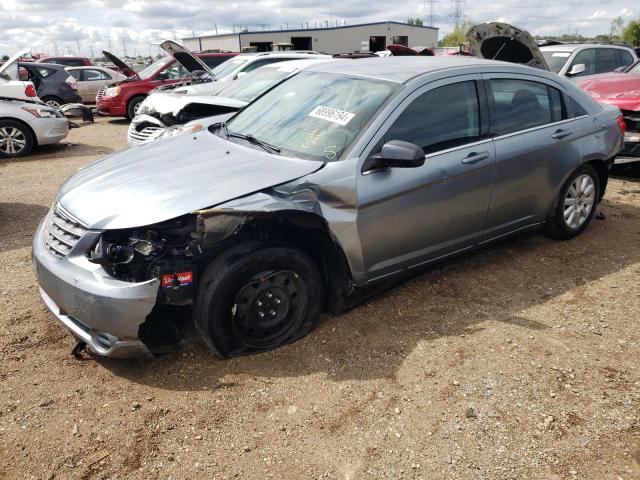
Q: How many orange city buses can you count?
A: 0